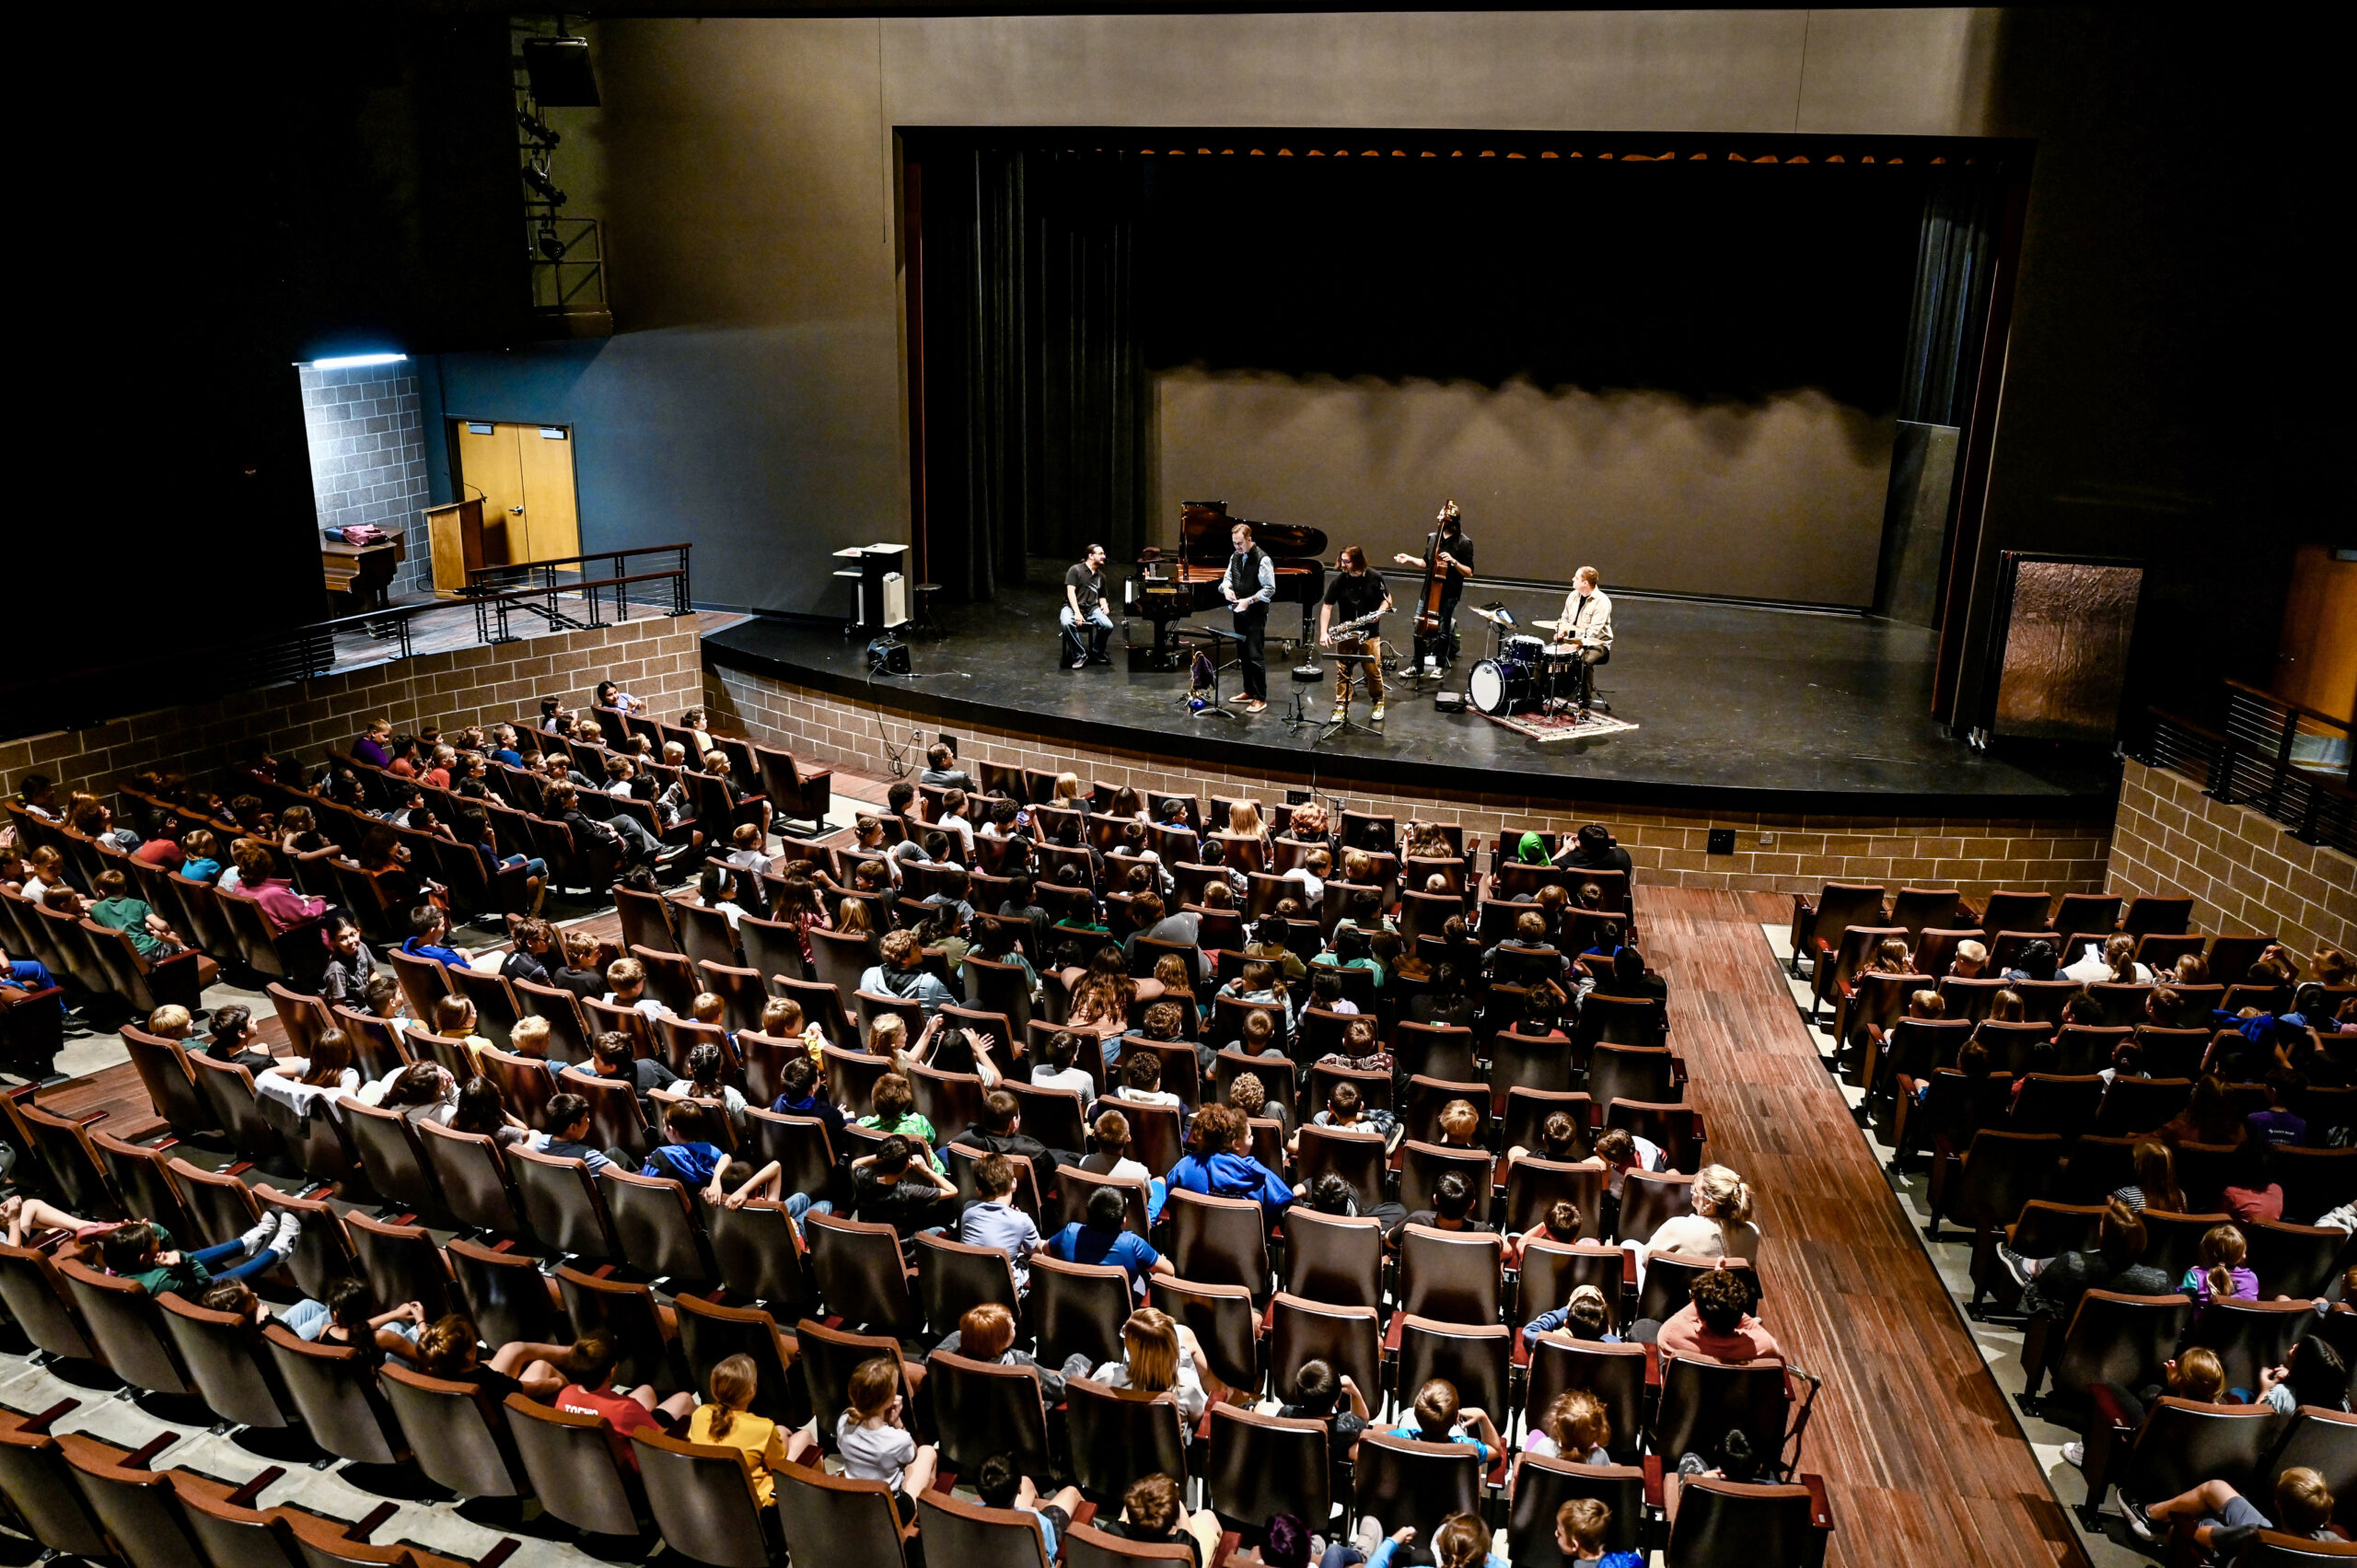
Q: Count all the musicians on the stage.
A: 5